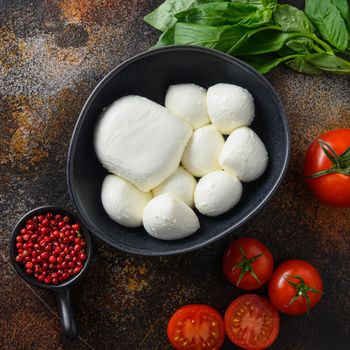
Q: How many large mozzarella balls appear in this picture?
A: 1